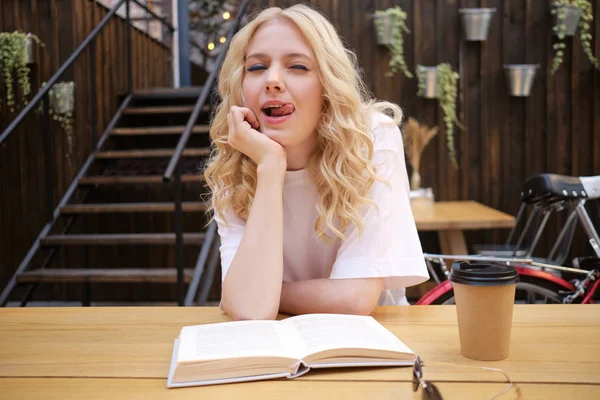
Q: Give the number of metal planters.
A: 7